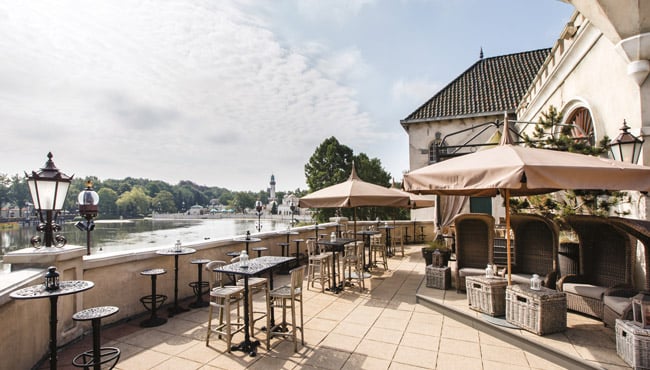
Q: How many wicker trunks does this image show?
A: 4